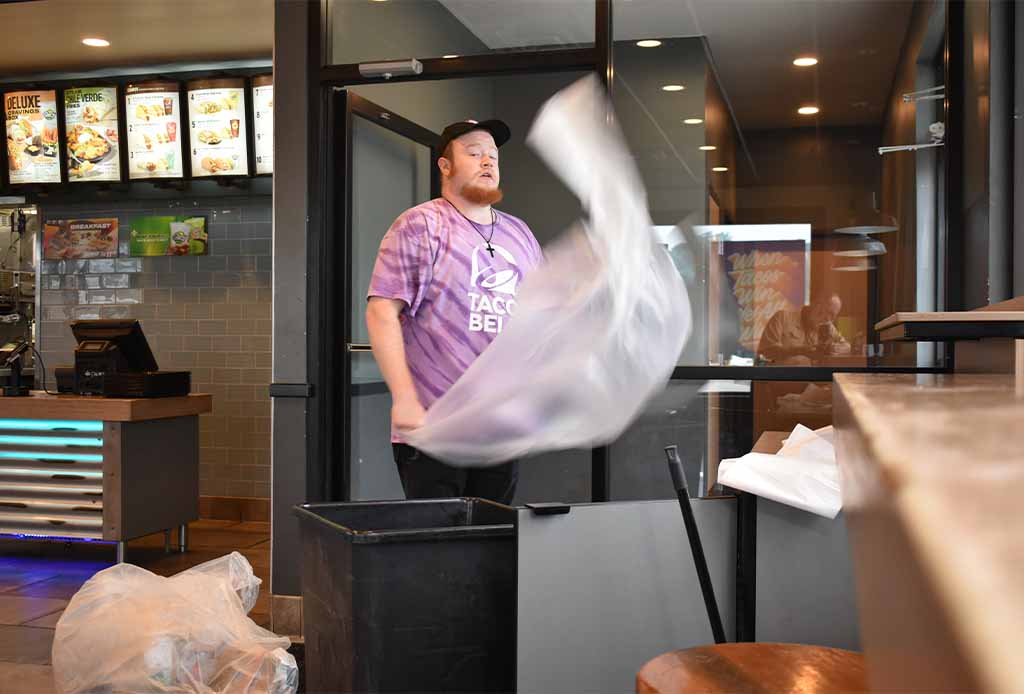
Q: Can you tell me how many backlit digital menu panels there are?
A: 5